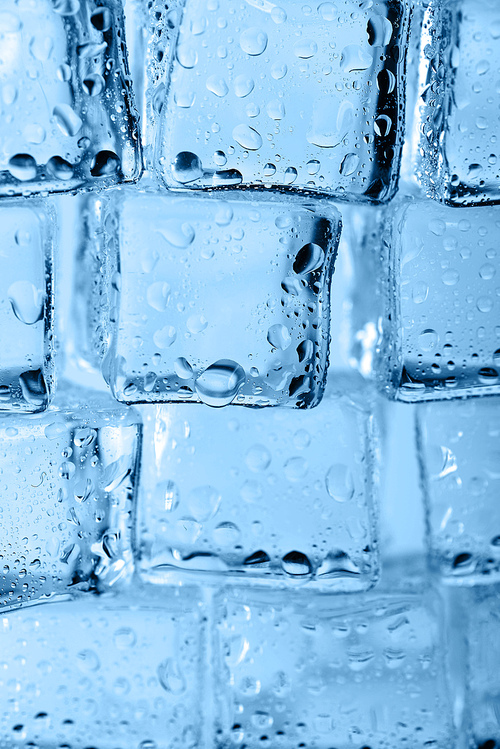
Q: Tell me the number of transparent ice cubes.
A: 12